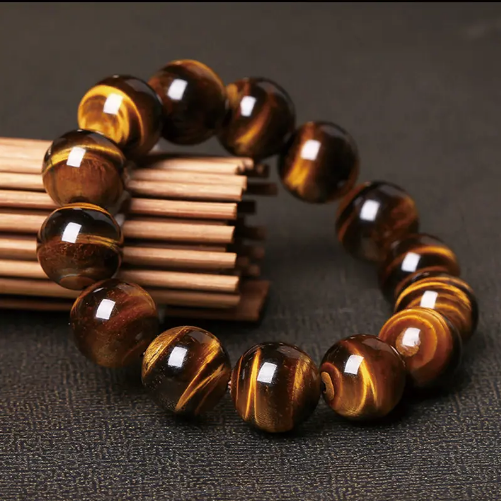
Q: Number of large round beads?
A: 14